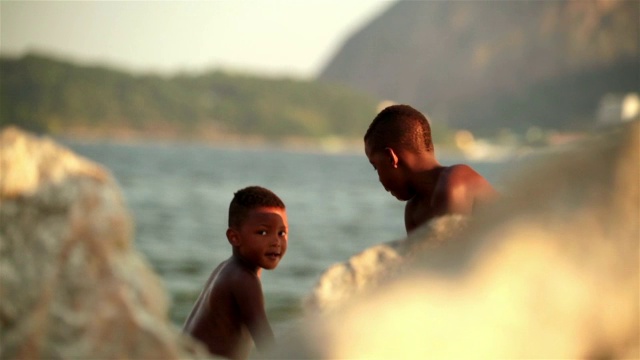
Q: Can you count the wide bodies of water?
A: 1